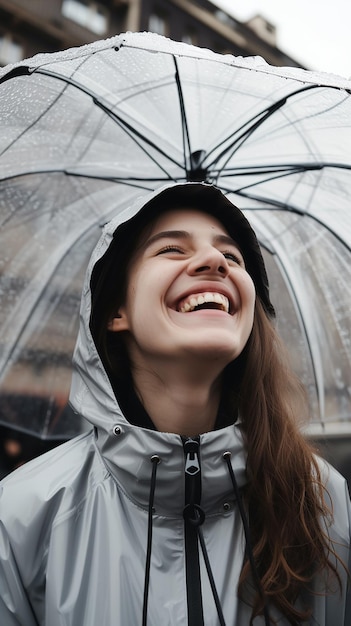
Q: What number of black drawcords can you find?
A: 3